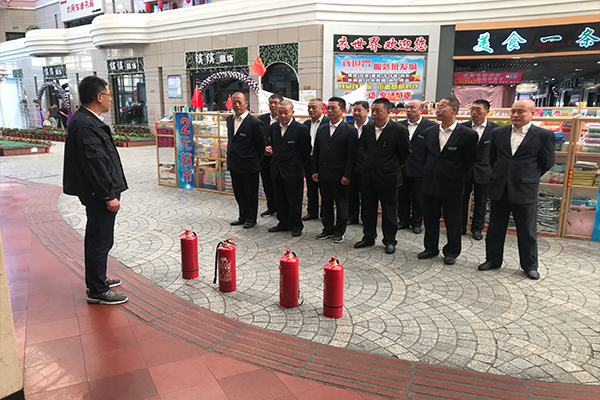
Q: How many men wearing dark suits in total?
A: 11